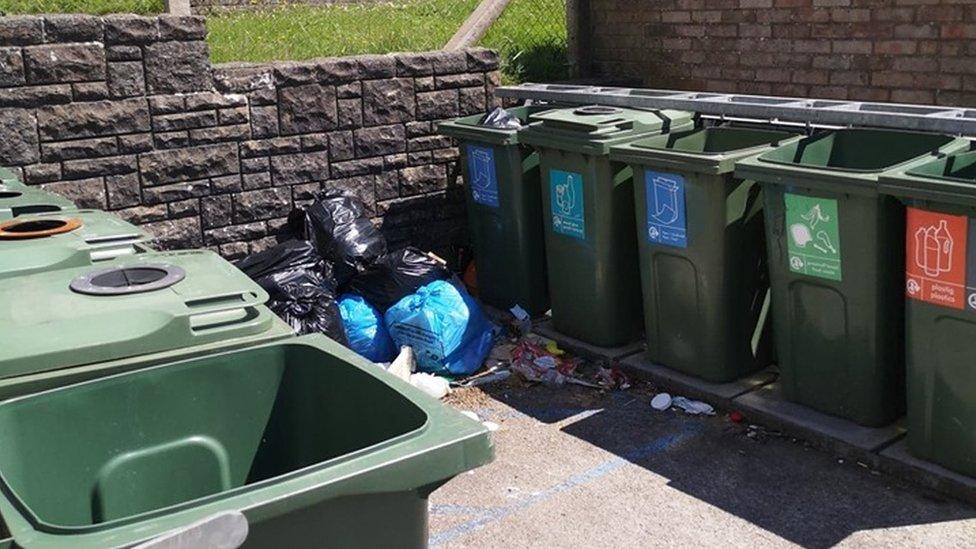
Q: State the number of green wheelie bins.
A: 10